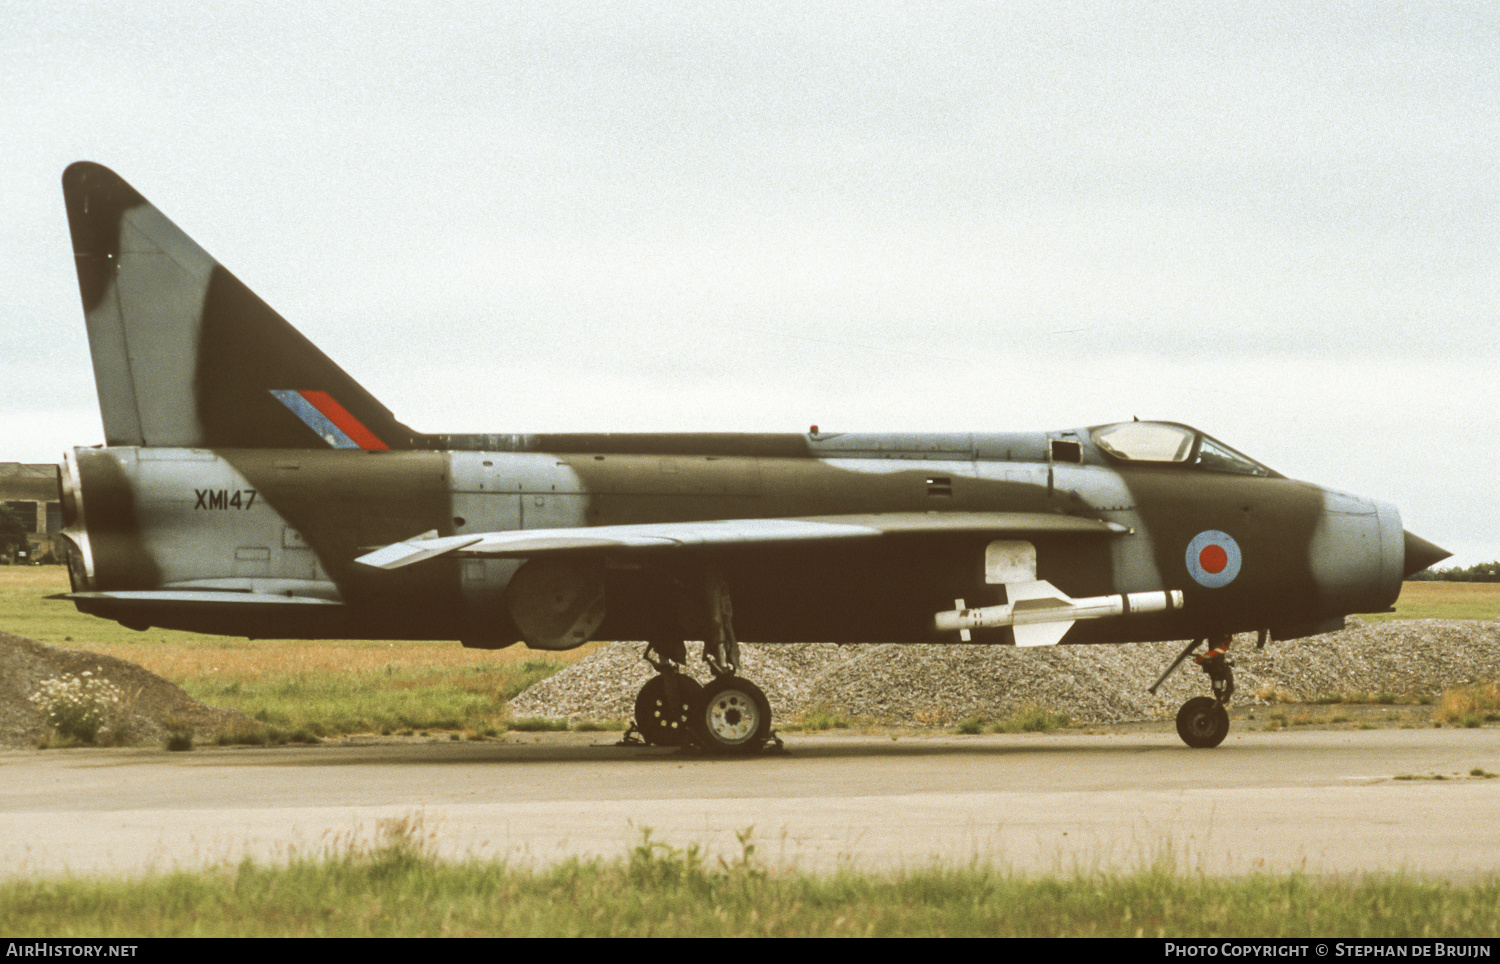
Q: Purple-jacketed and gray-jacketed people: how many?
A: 0